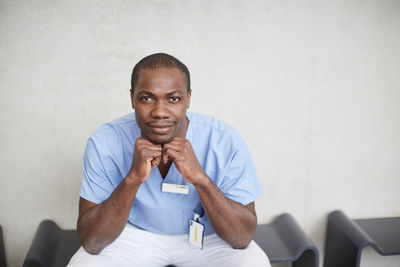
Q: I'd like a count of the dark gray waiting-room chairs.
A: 3